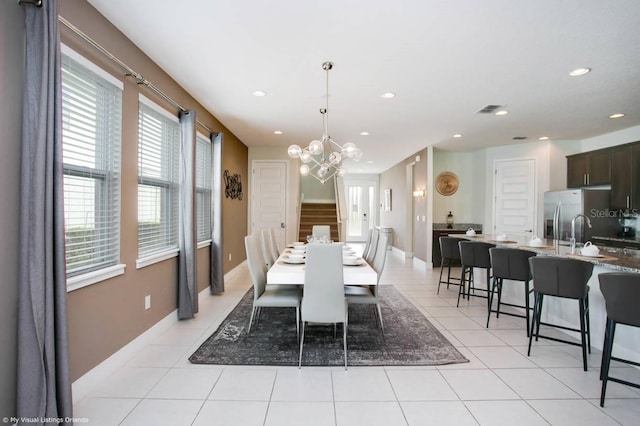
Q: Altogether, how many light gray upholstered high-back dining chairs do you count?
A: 8